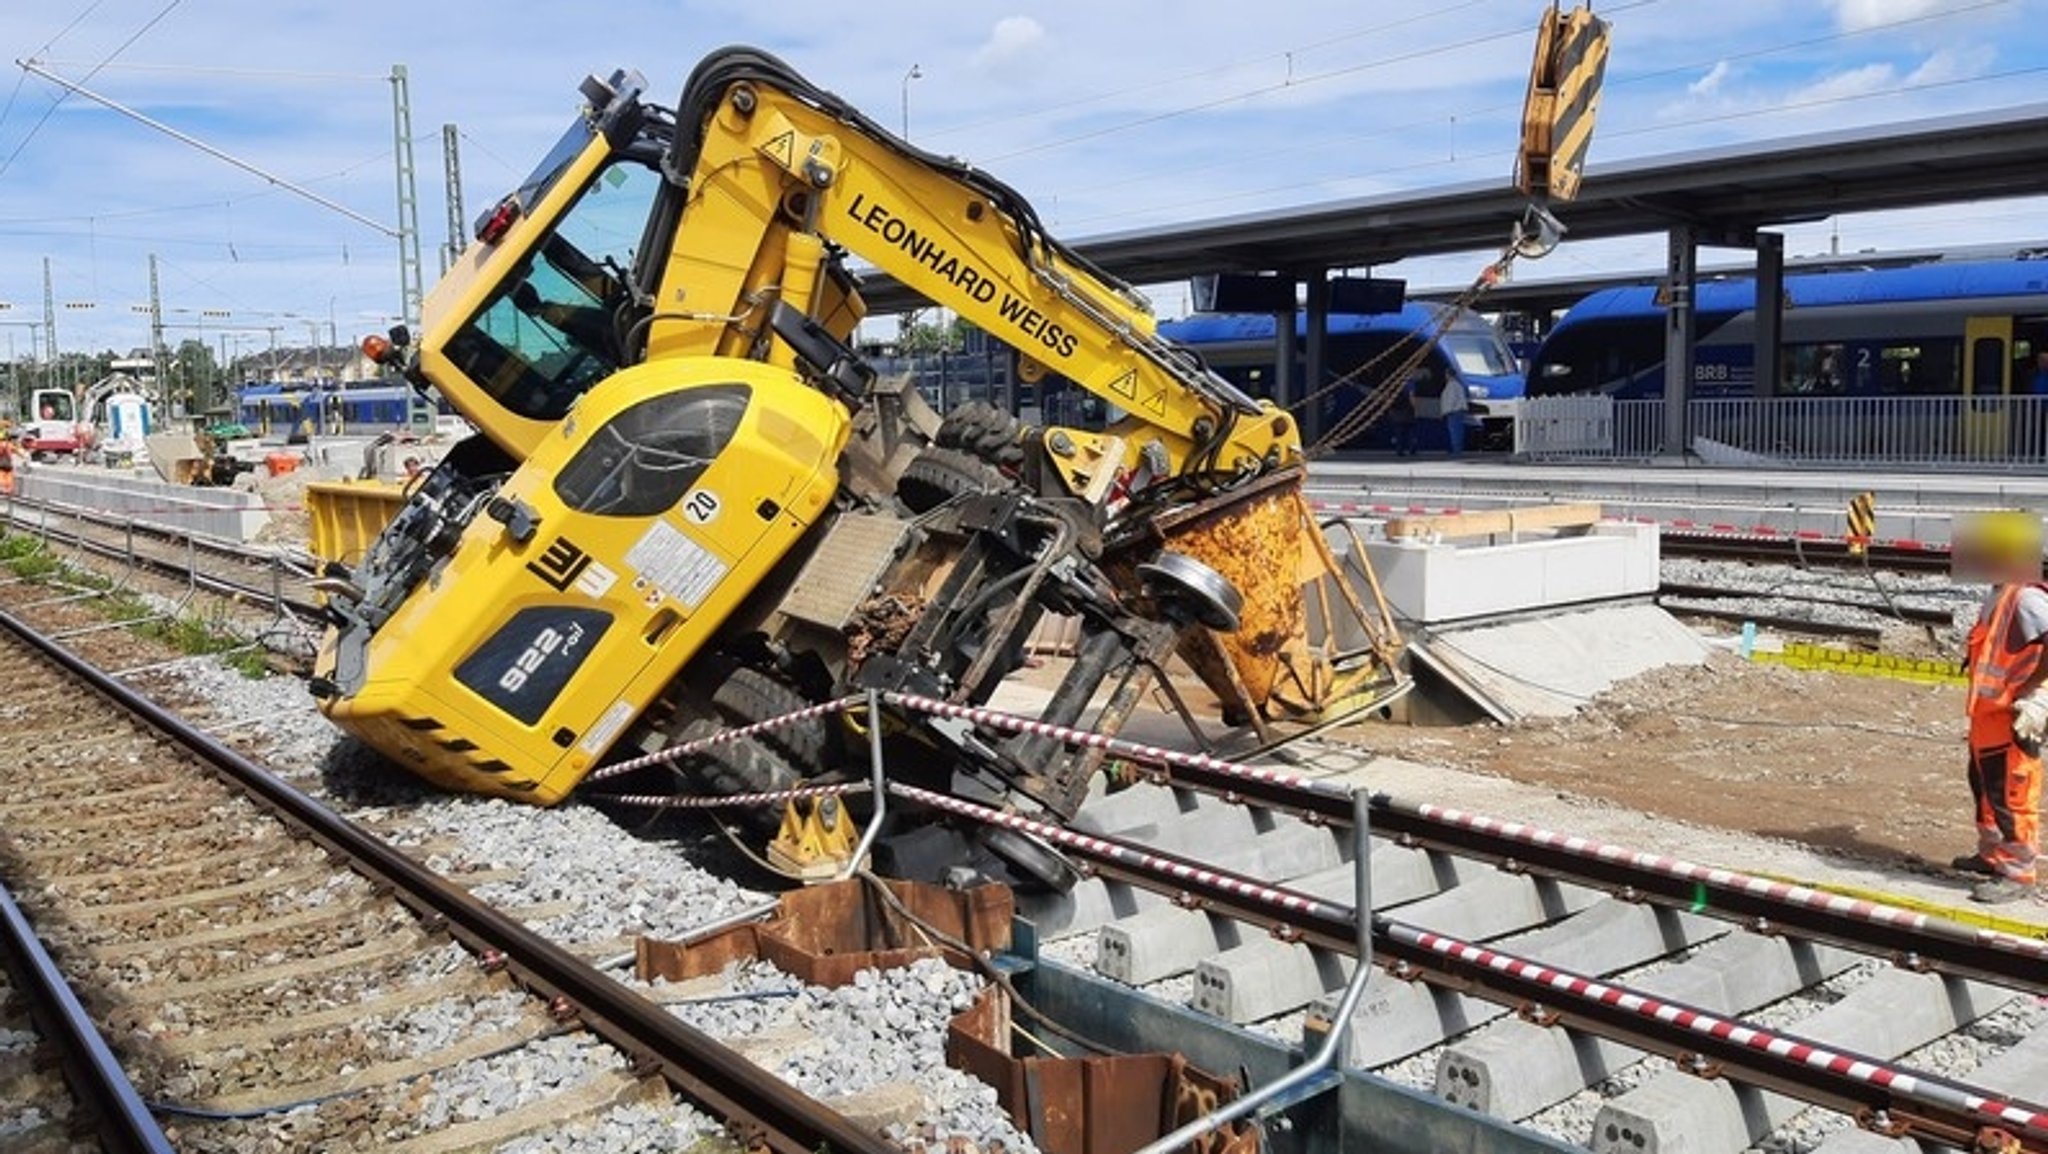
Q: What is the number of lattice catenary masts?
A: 4